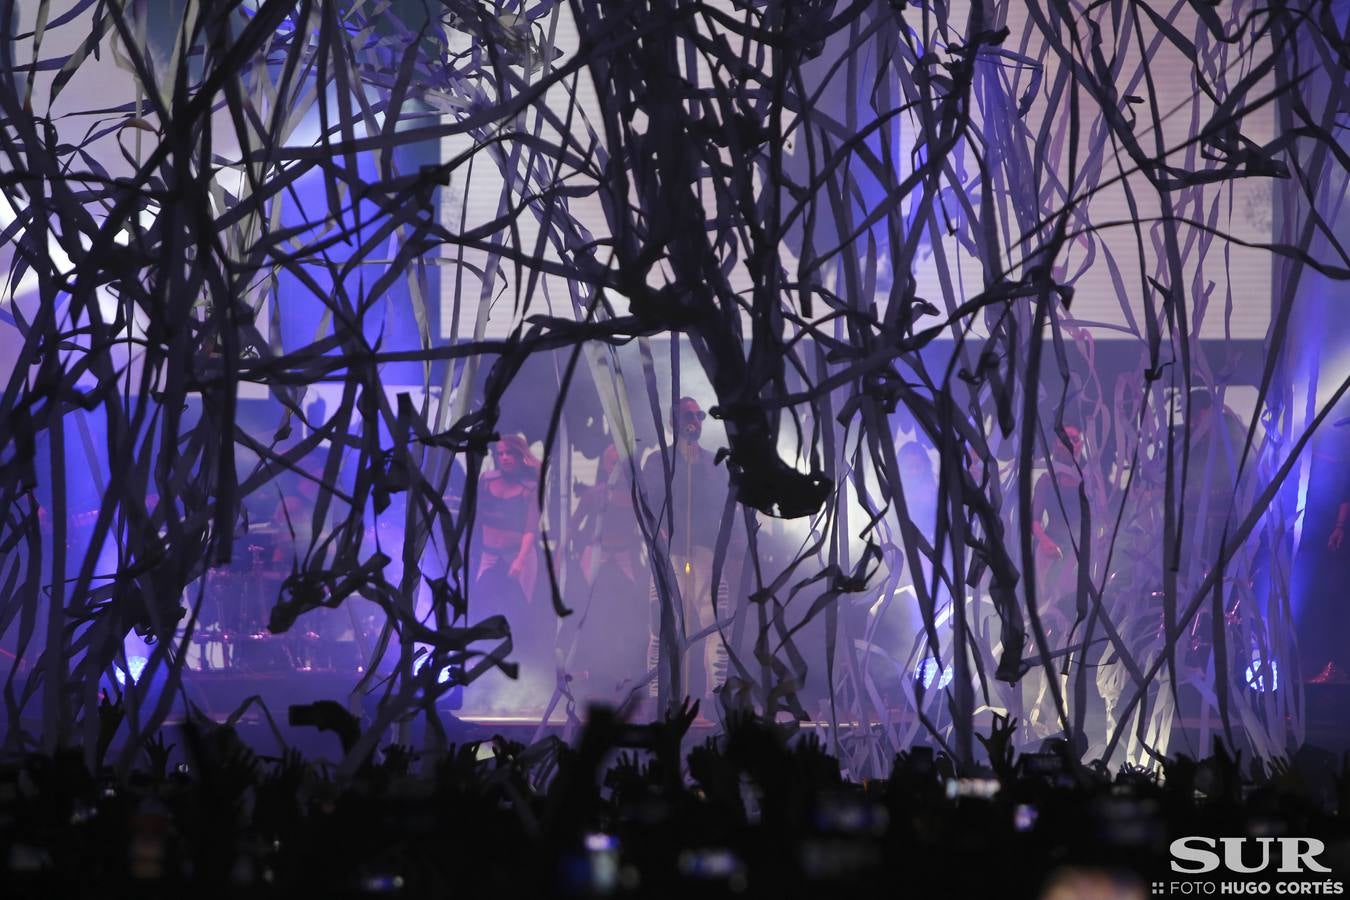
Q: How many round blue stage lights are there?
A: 4